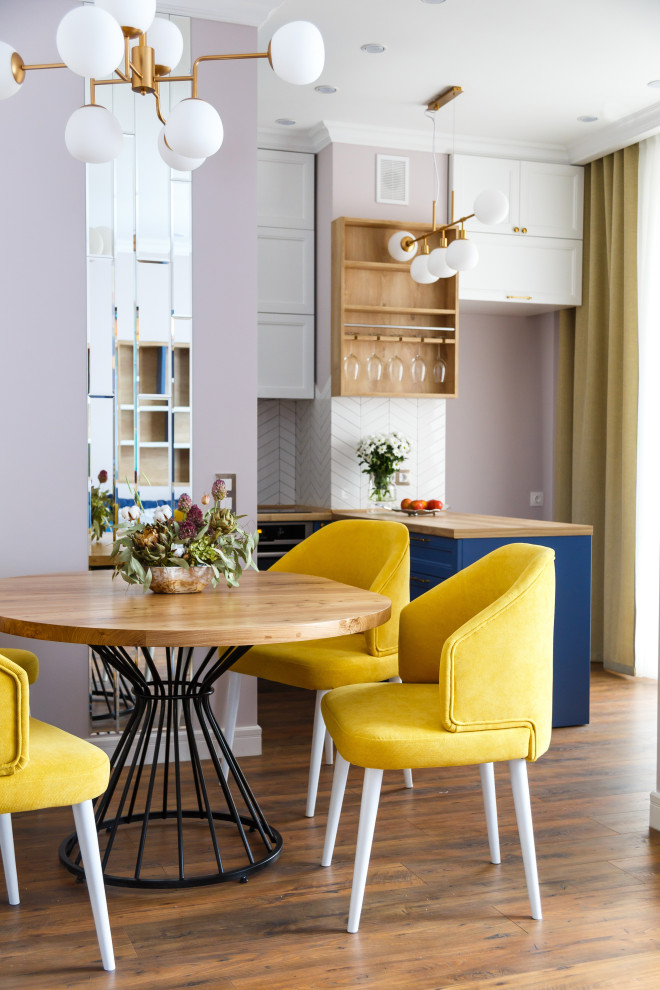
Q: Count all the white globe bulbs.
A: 13